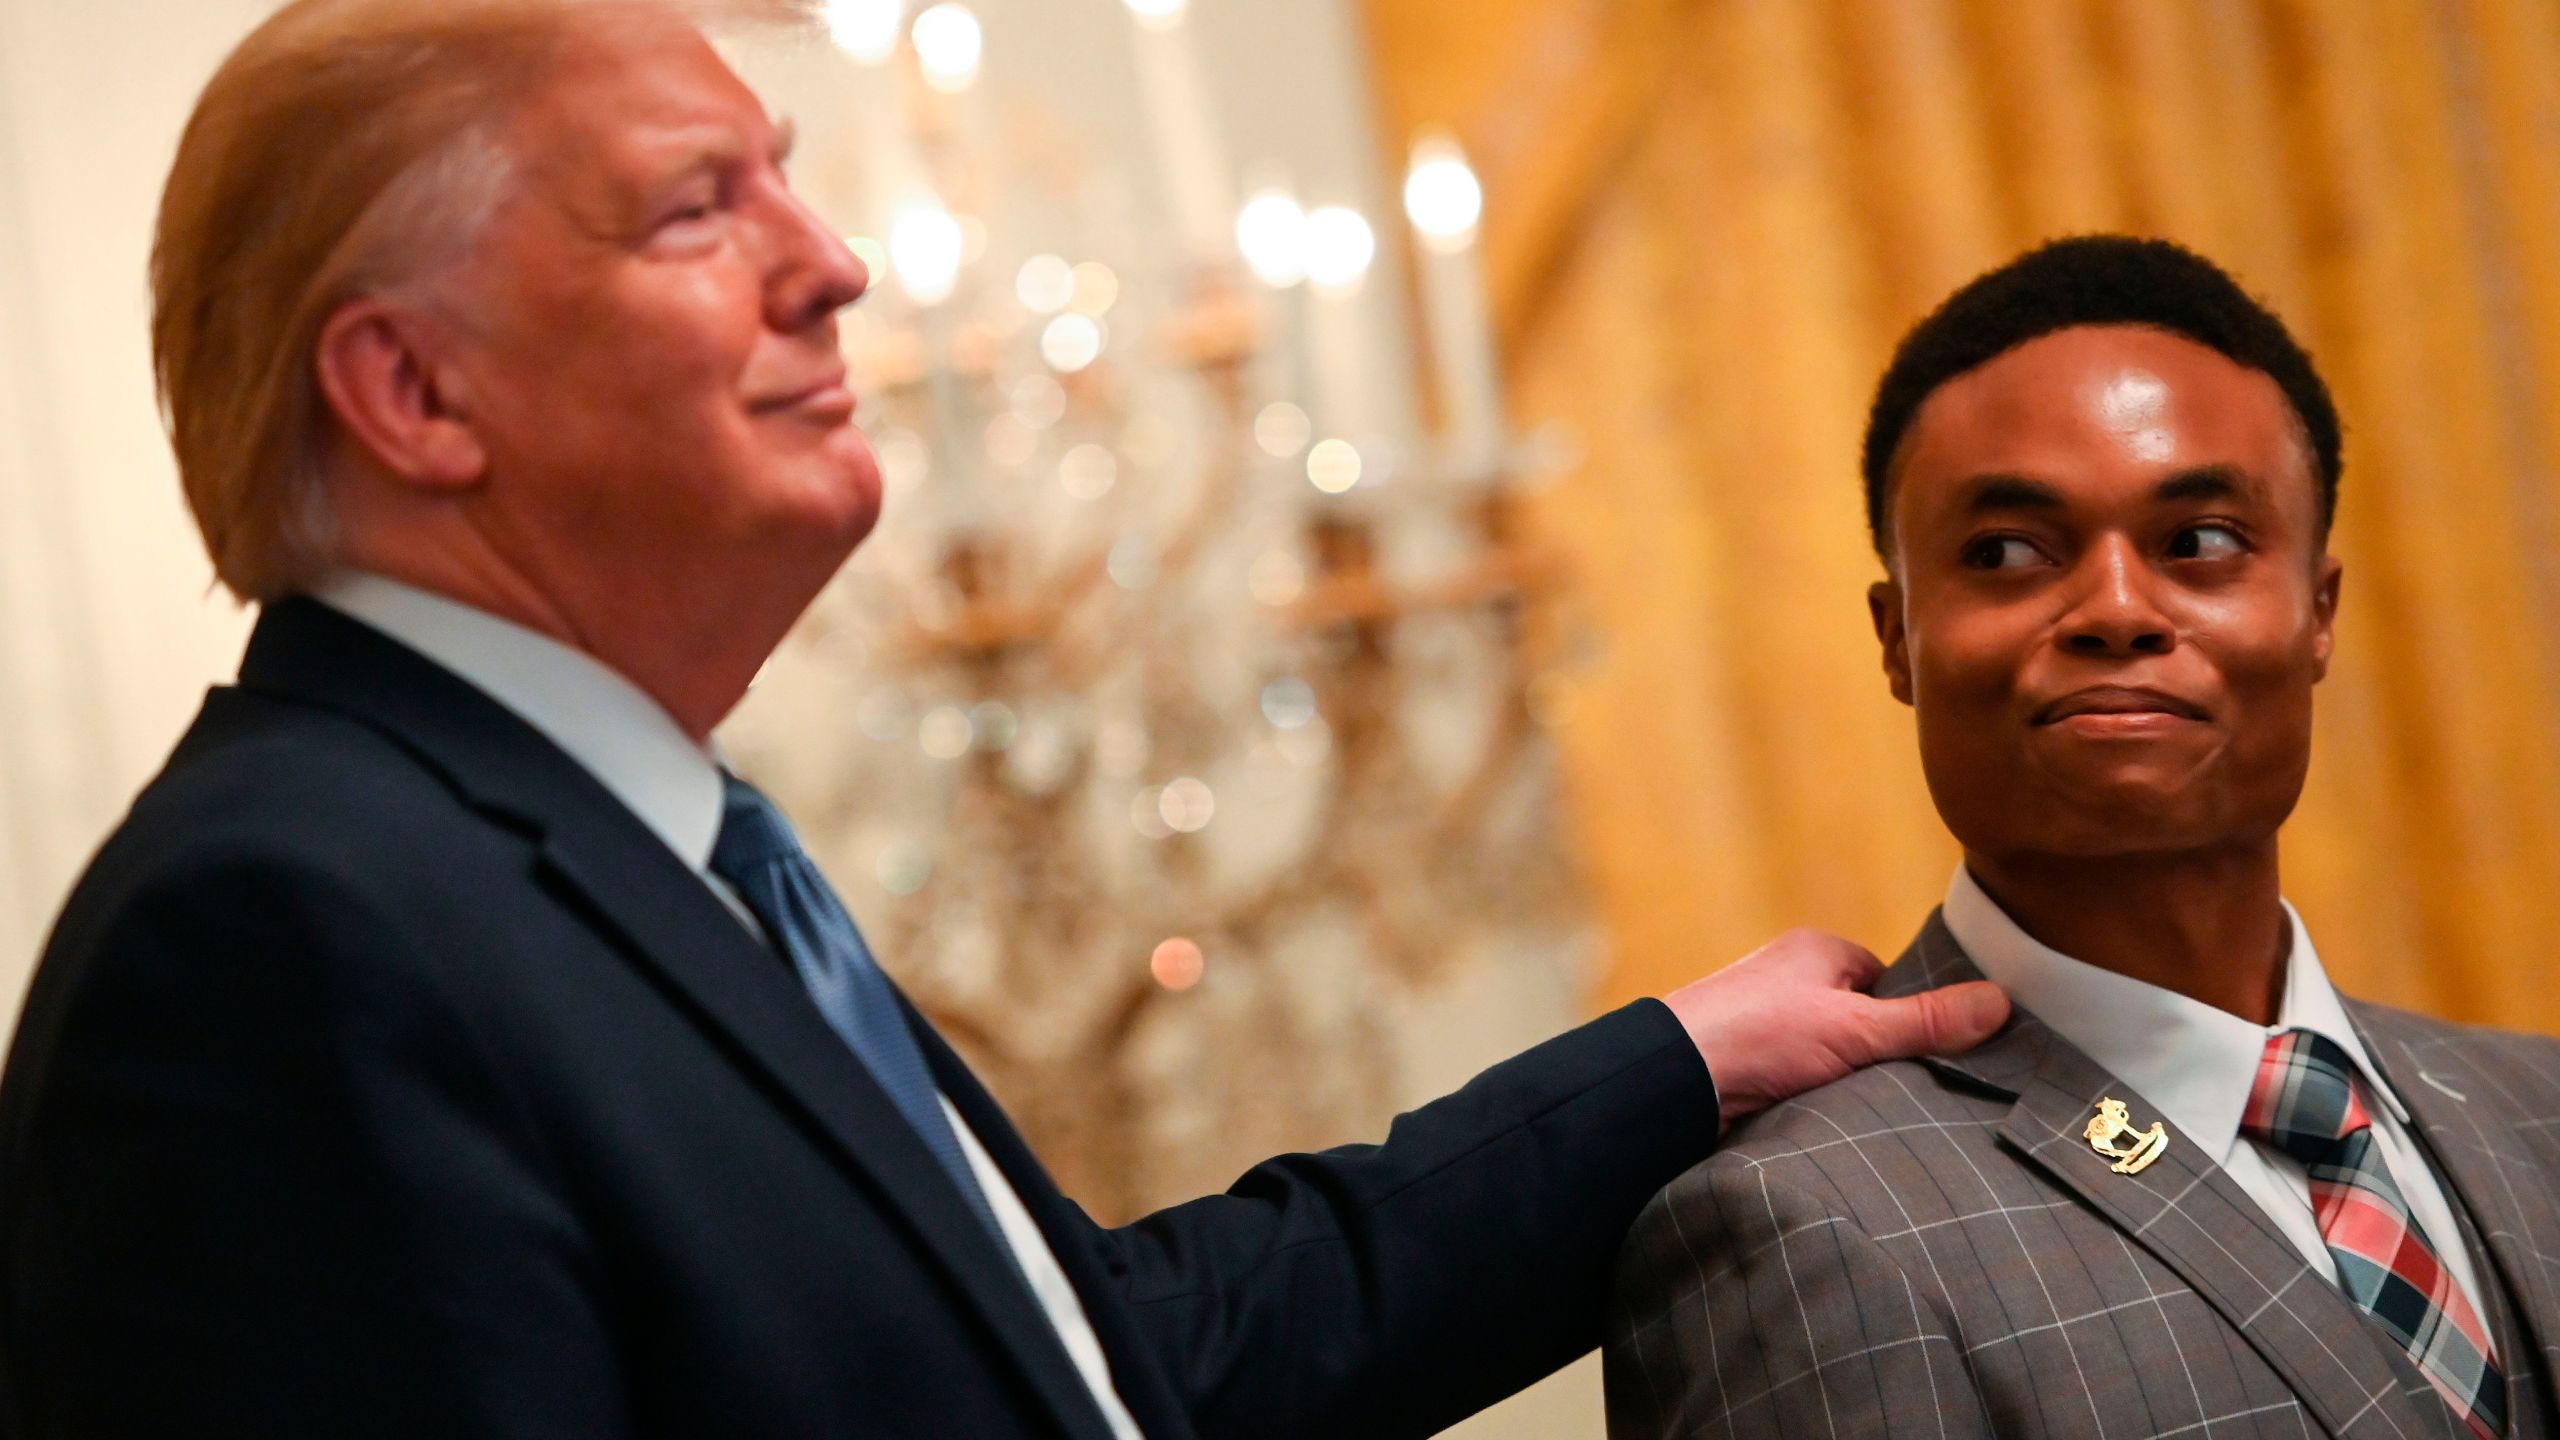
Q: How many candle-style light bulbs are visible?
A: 7